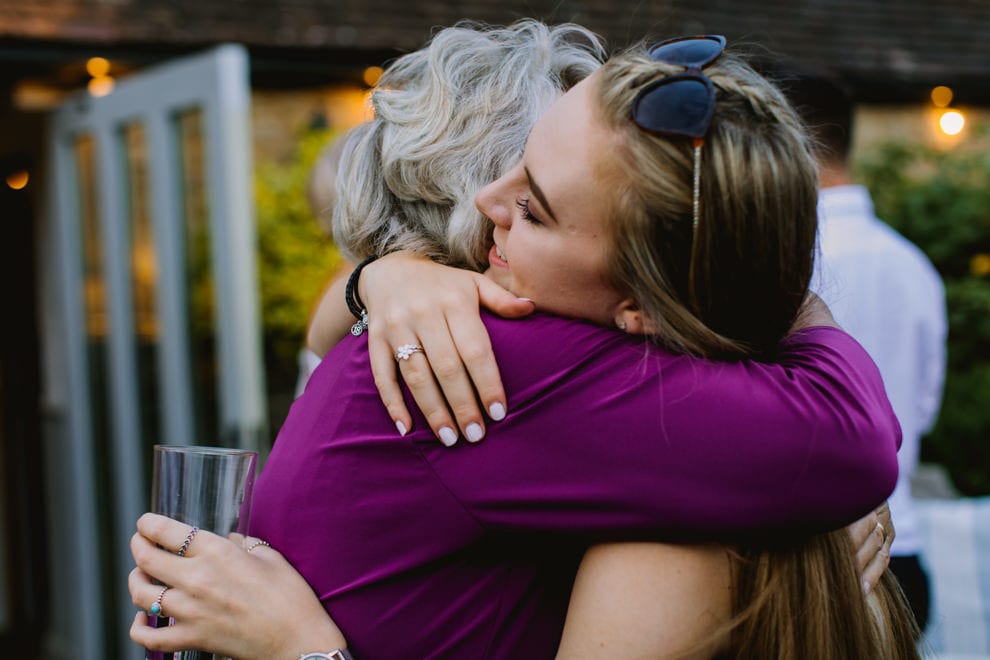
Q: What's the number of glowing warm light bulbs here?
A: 6